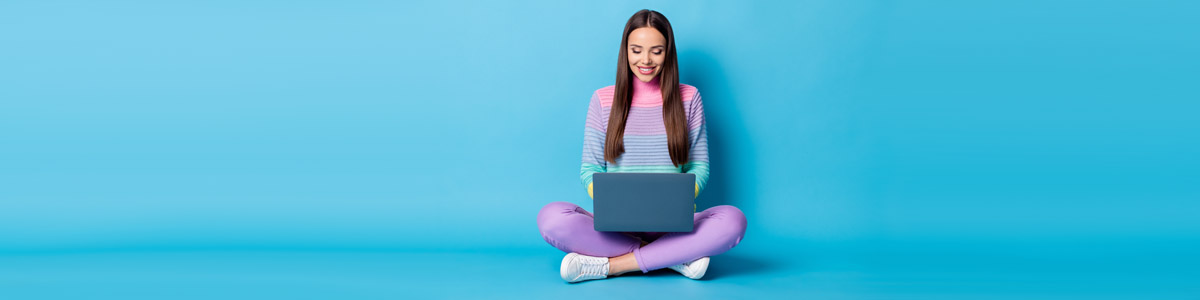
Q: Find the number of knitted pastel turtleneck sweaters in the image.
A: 1